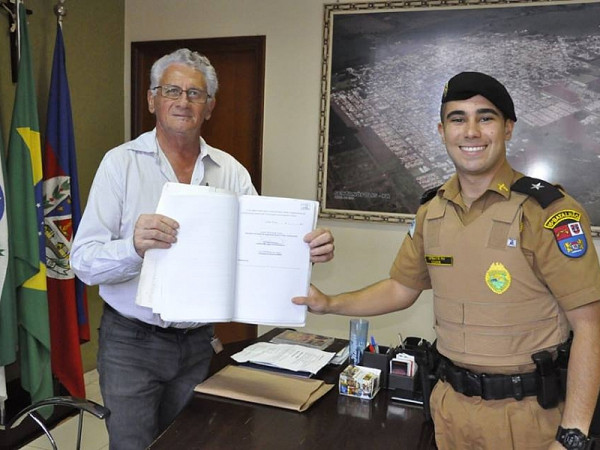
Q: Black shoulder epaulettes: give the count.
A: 2